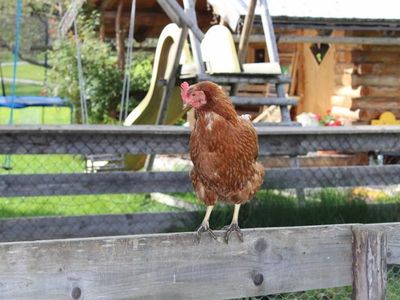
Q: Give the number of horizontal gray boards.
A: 4